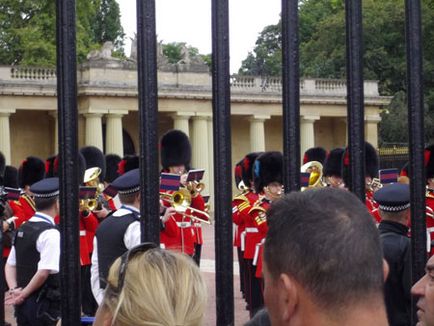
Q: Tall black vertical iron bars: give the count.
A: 6